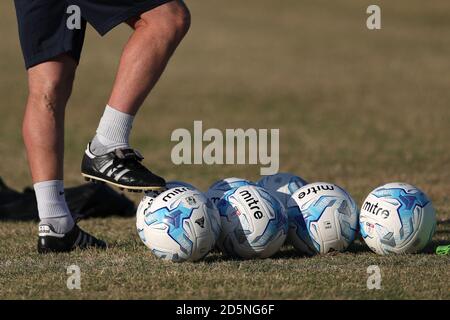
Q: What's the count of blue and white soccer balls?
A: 7